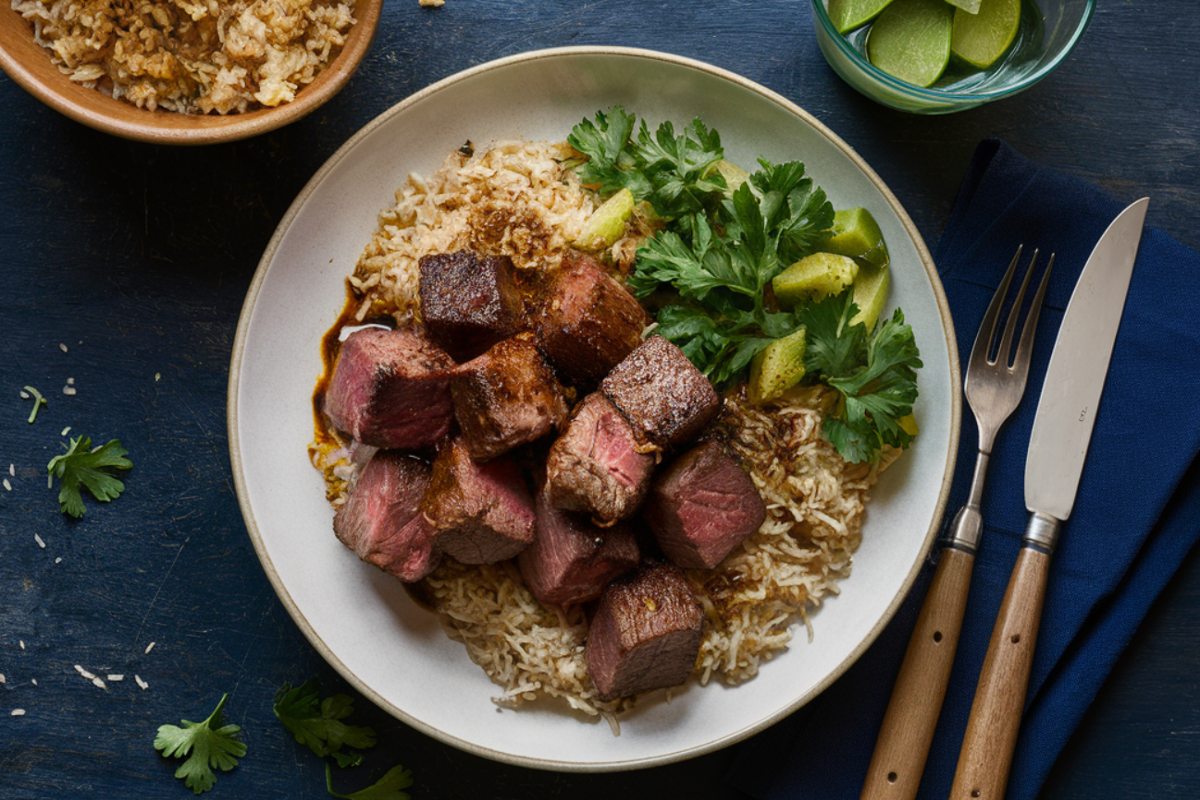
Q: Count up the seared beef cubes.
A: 11